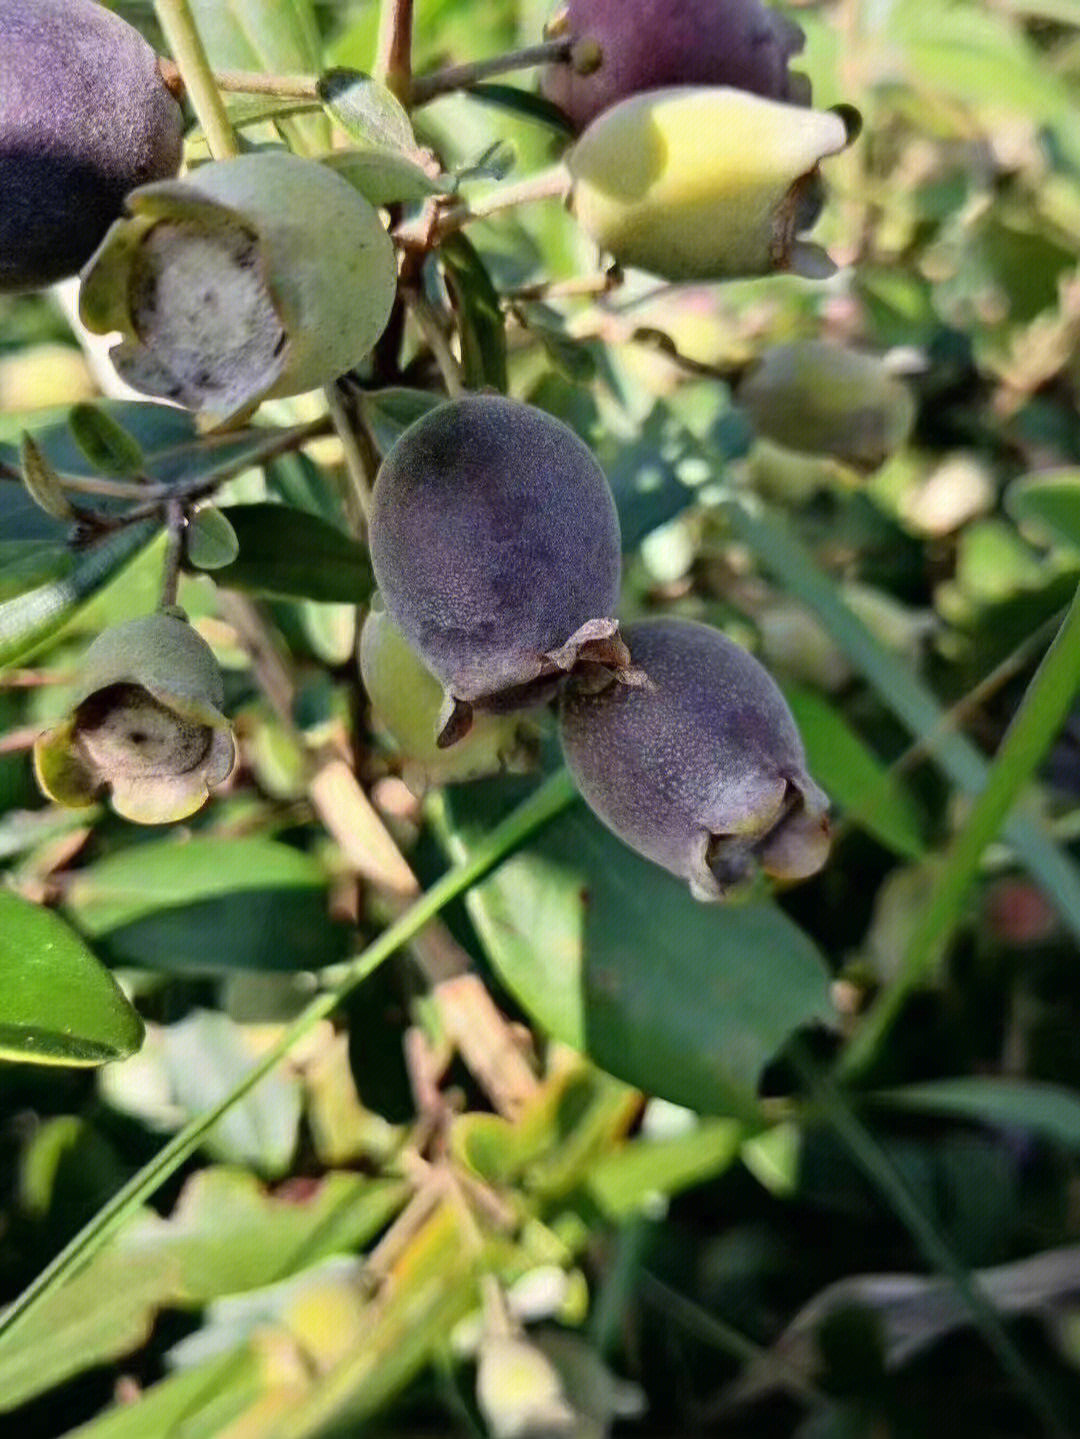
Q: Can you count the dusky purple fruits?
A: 4